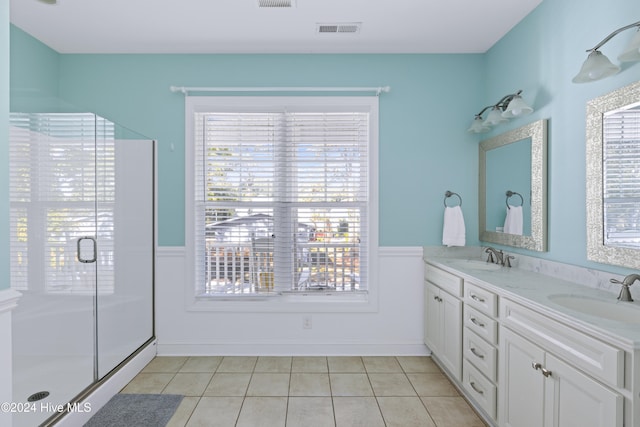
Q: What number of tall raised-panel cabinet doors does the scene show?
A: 4